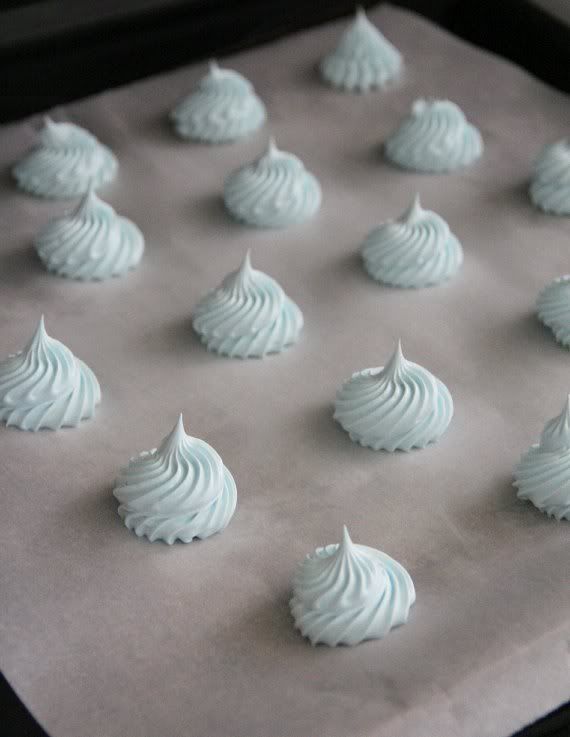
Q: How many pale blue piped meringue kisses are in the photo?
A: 15